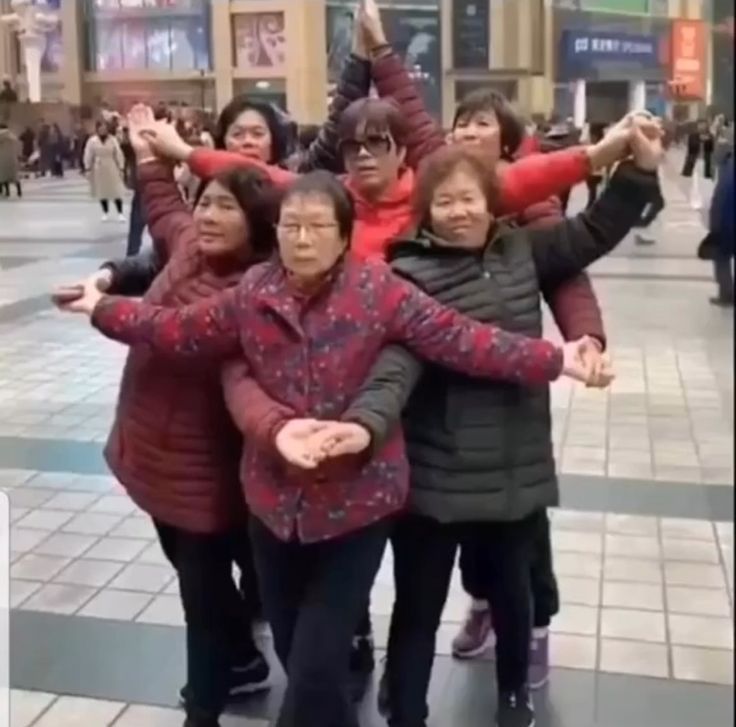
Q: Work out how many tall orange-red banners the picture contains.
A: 1